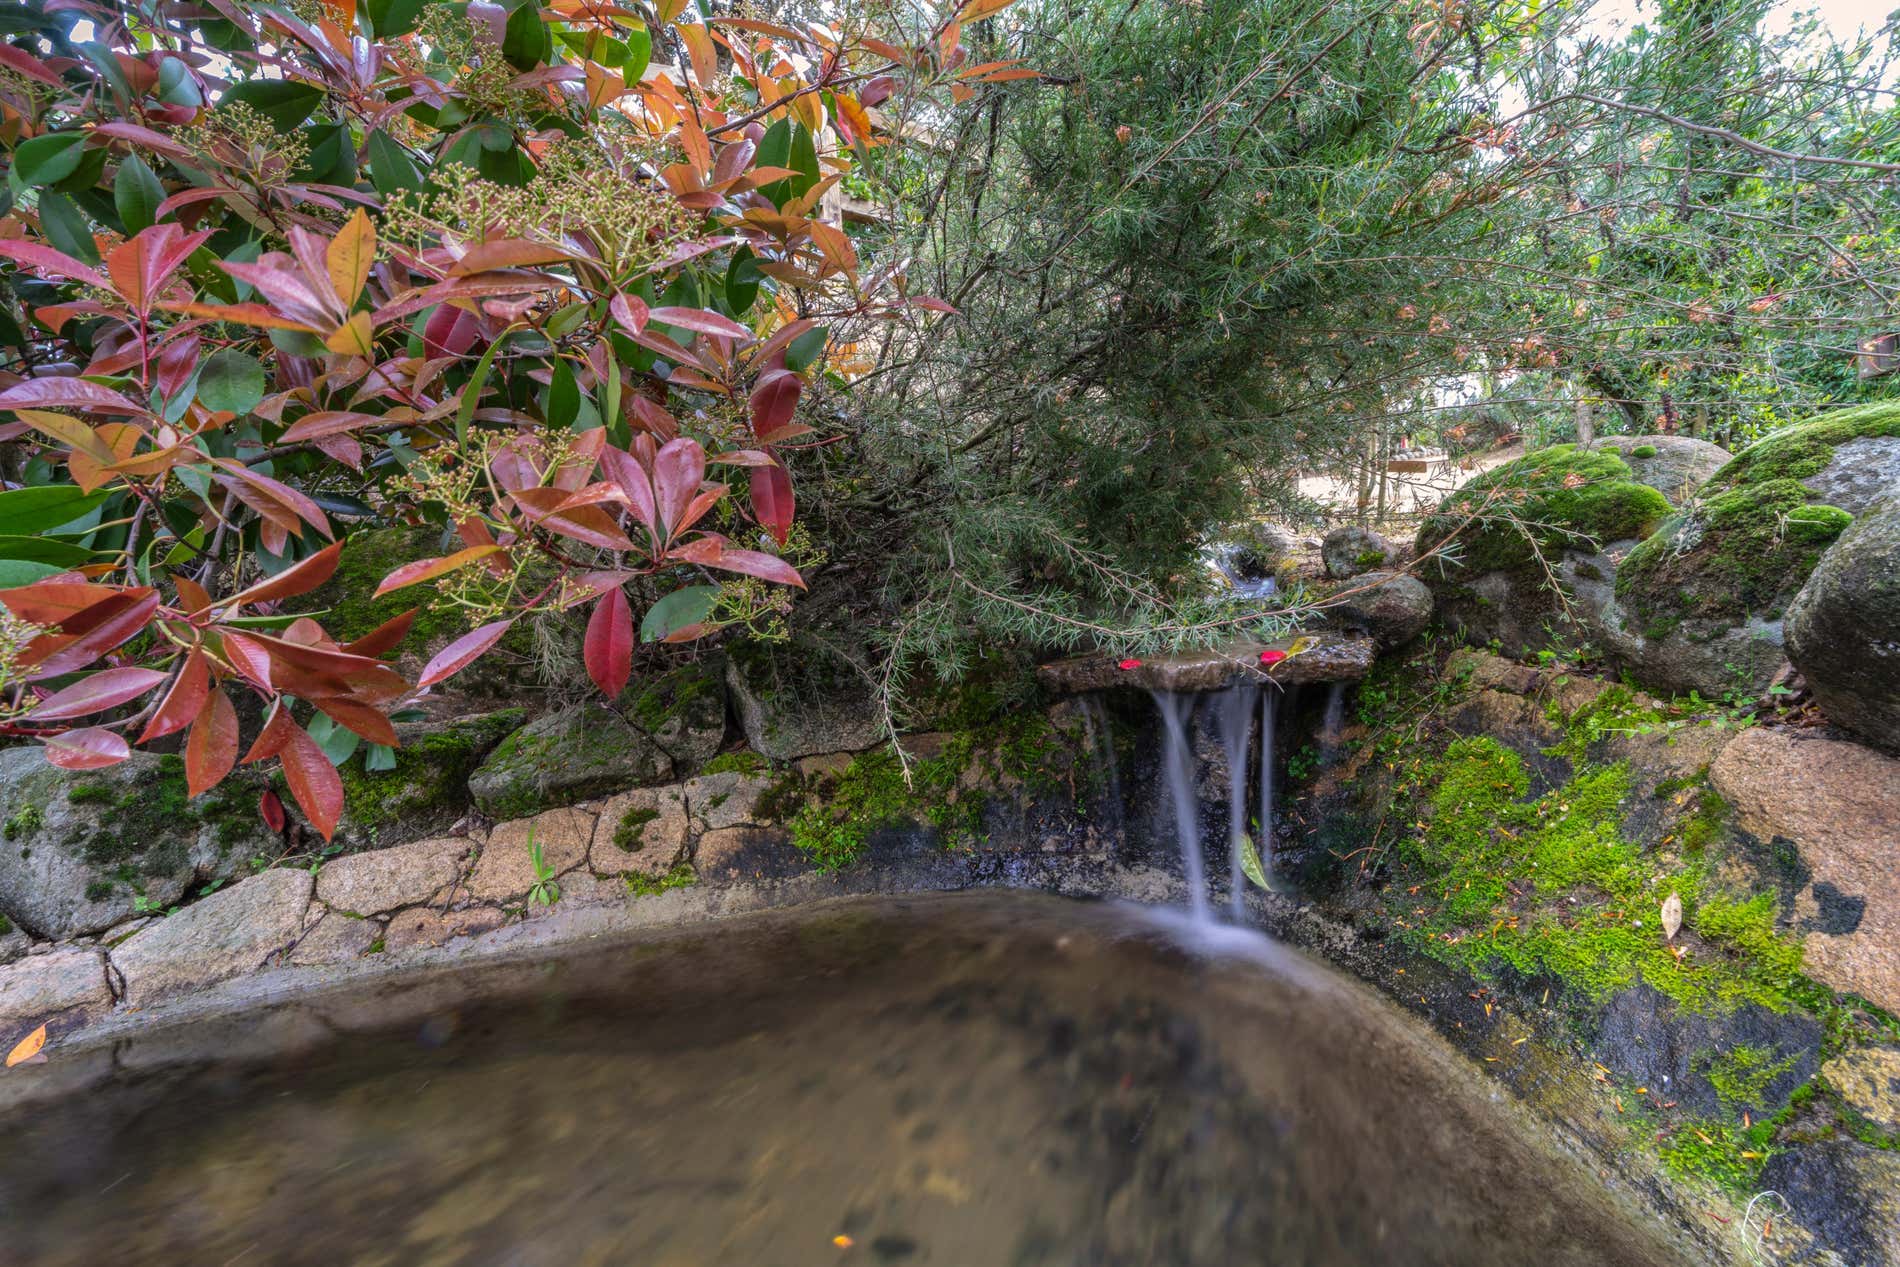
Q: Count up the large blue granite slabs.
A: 0